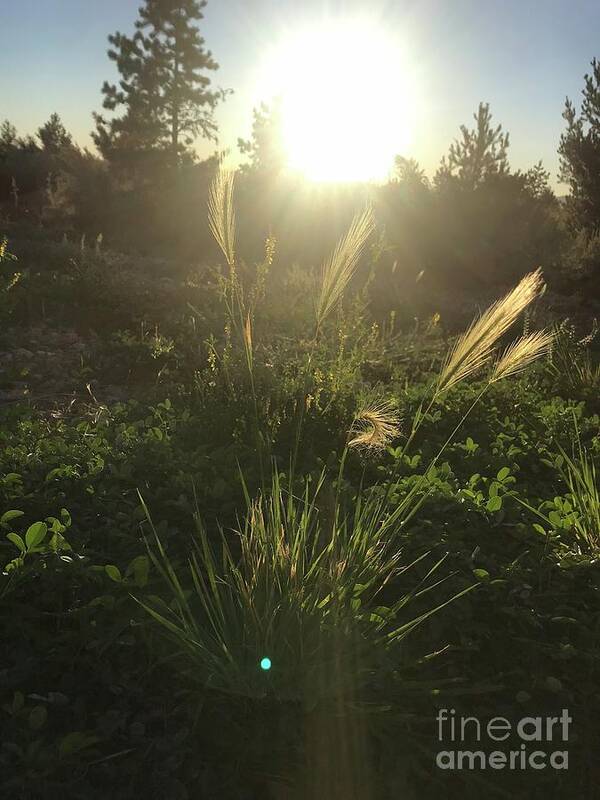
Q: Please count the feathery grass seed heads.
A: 5